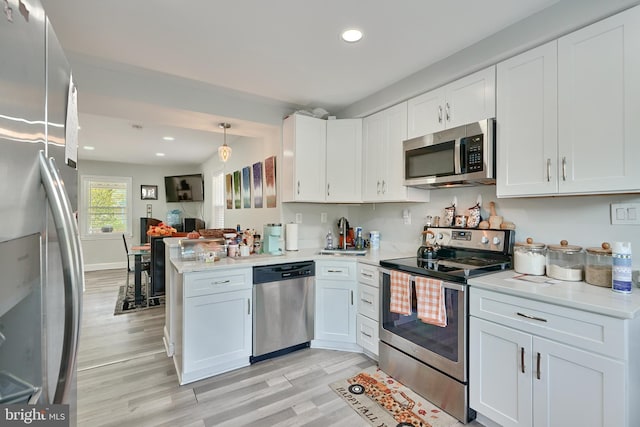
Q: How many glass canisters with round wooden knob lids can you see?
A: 3